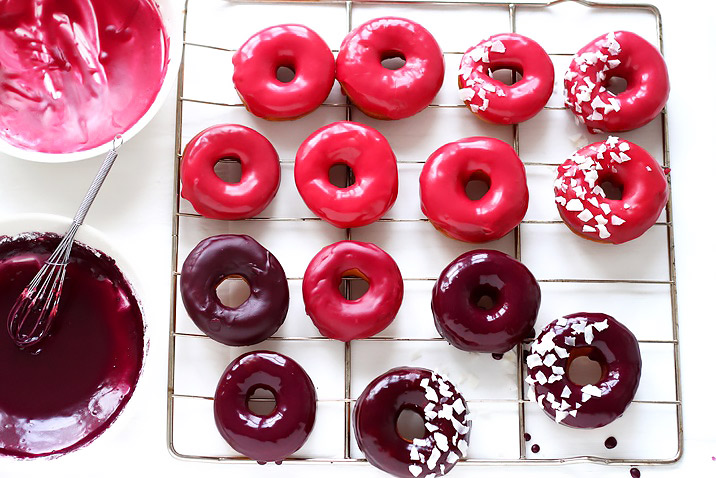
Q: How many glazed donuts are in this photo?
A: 14